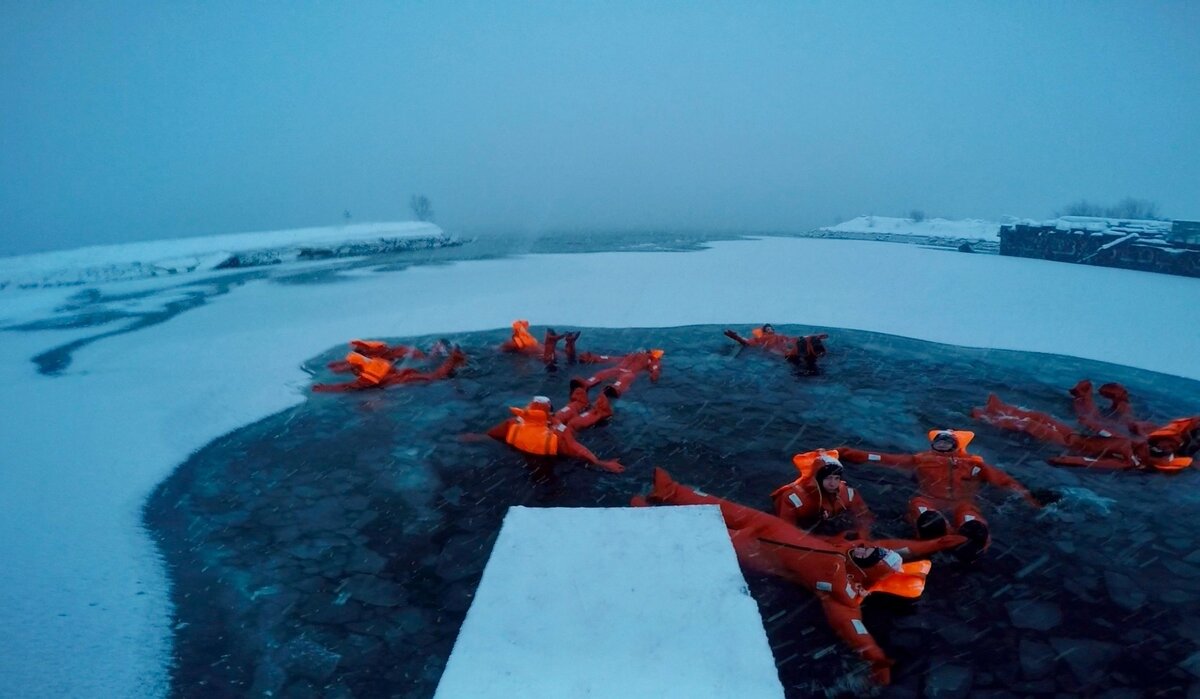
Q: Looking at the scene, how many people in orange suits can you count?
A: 11